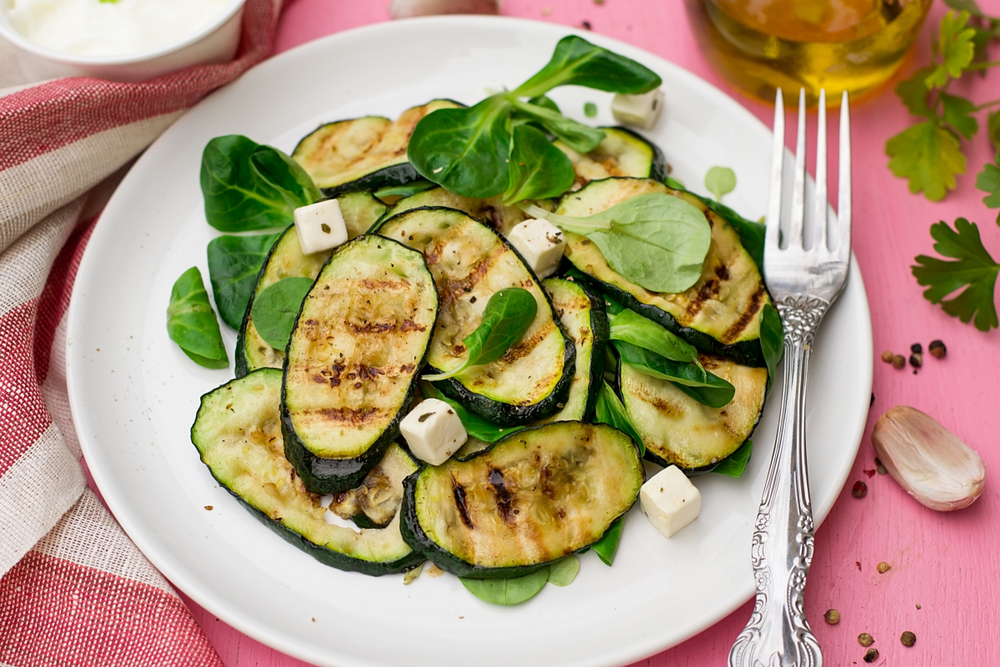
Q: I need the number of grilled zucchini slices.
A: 11